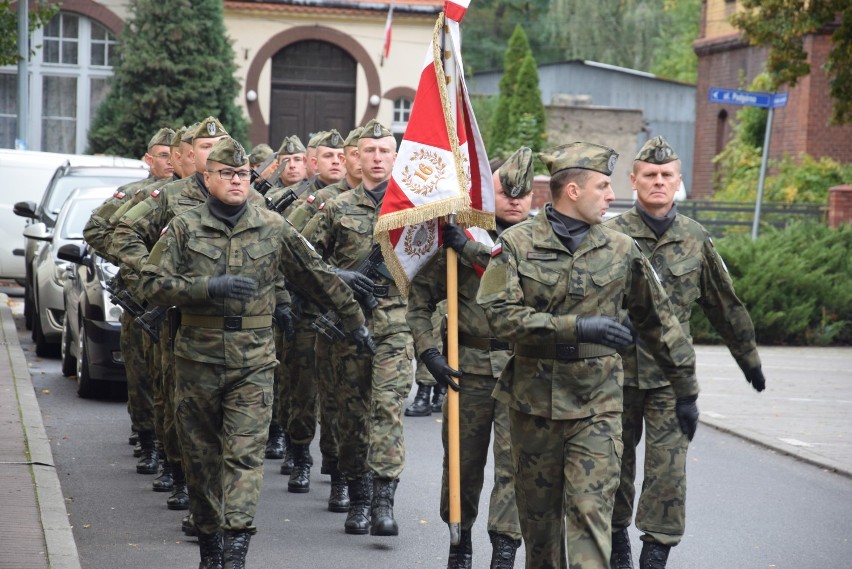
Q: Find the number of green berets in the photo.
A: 14